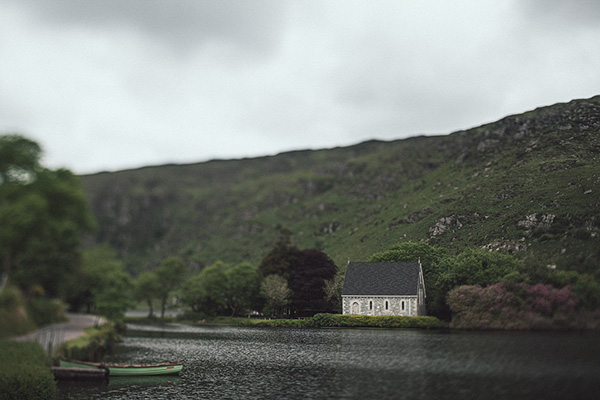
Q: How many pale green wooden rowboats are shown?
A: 1